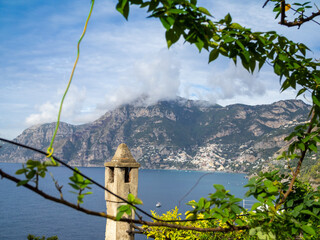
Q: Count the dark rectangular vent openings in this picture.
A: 2